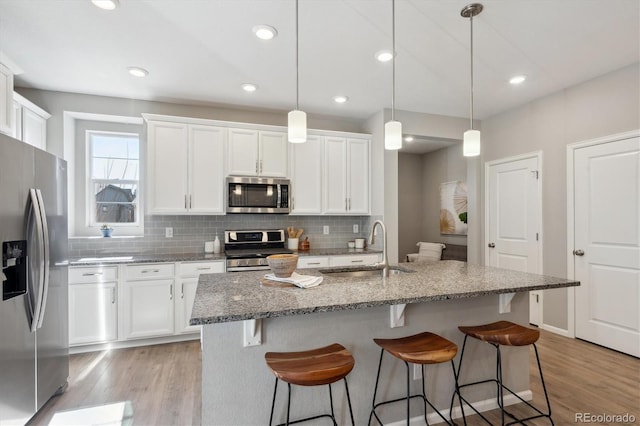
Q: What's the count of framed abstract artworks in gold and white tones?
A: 1